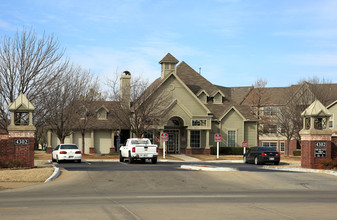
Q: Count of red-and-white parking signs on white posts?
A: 3